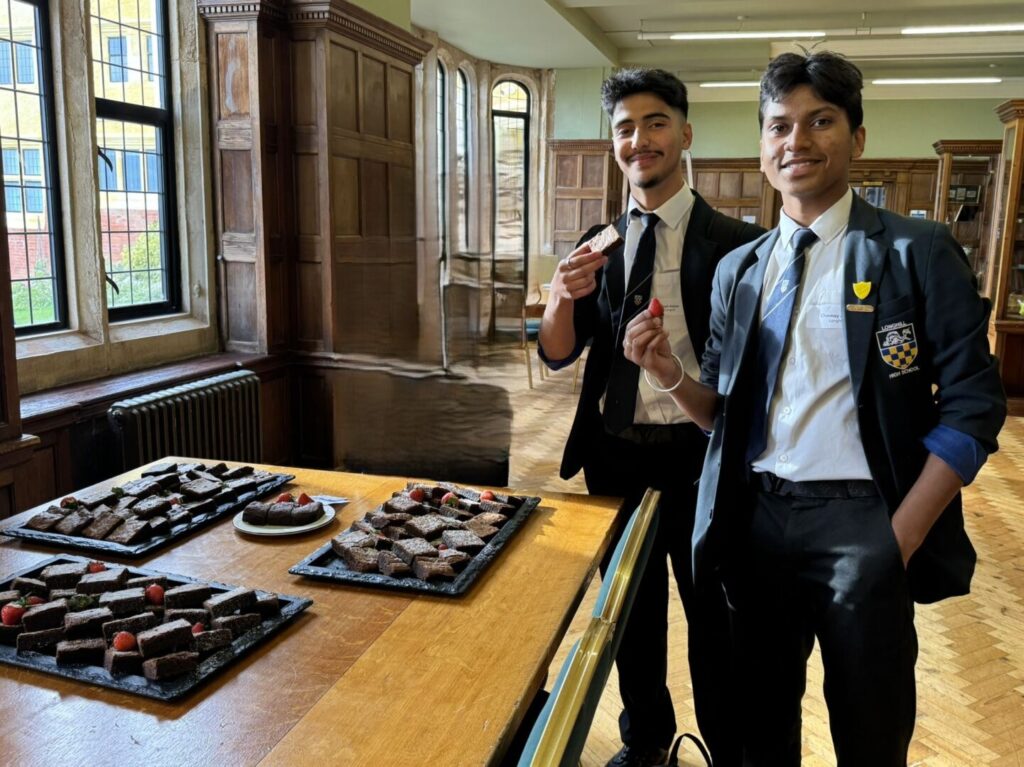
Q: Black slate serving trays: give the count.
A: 3